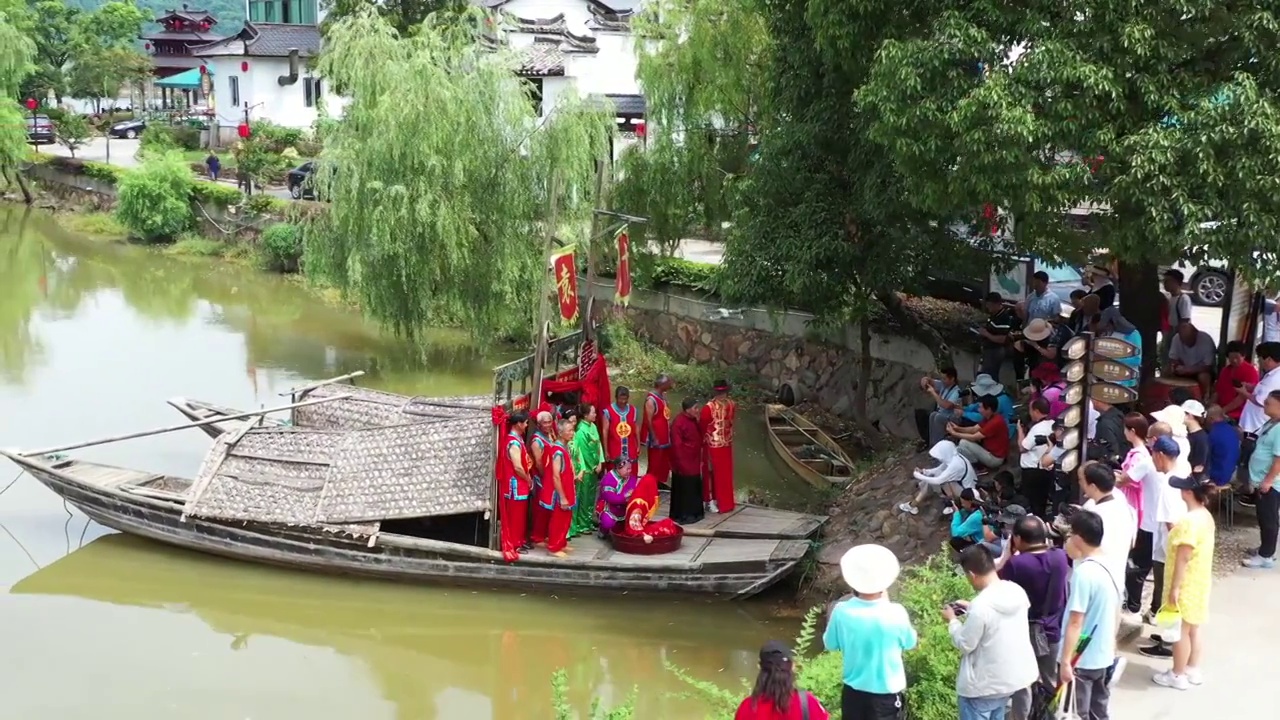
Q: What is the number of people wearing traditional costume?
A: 11